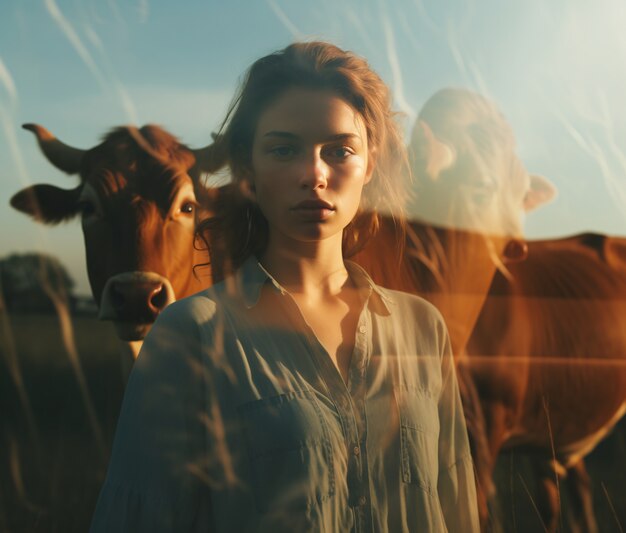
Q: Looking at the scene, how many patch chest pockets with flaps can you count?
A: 2